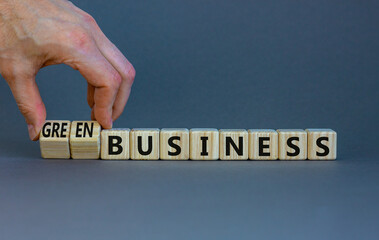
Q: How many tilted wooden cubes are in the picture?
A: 2